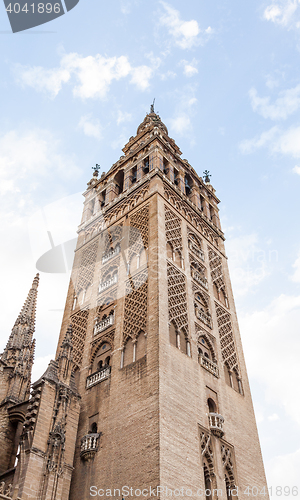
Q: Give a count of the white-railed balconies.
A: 10